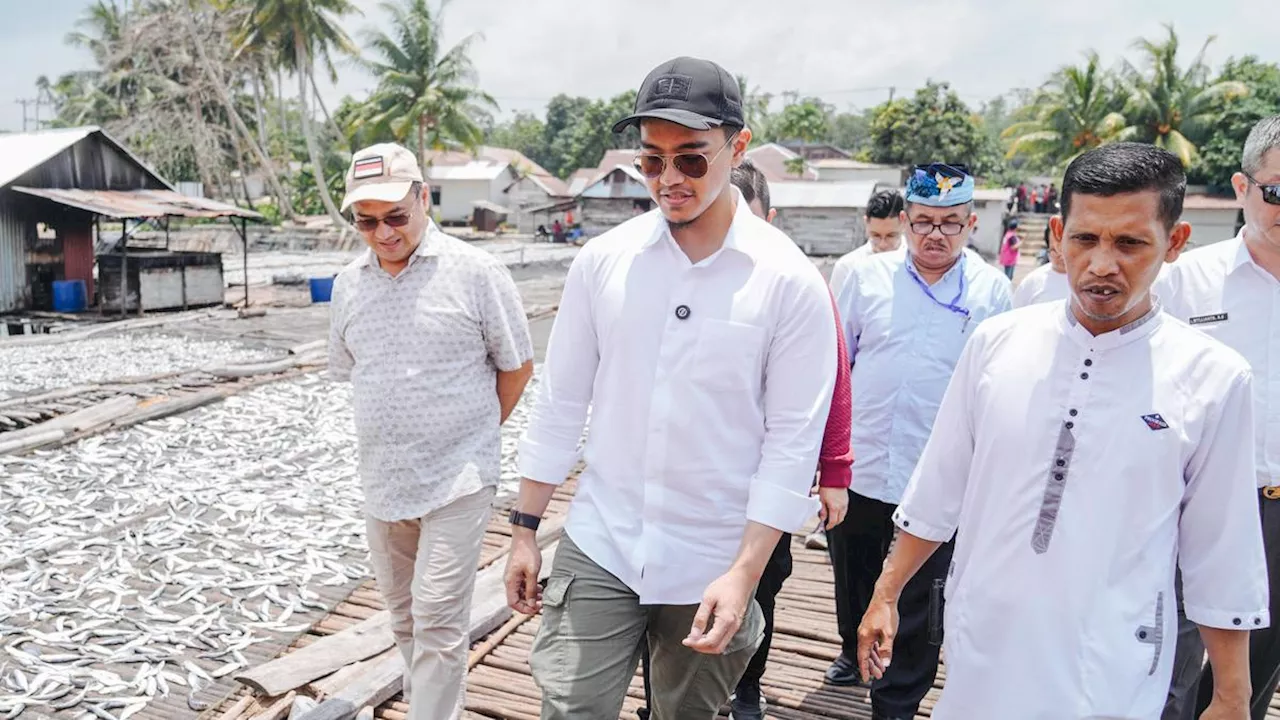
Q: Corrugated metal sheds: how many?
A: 1